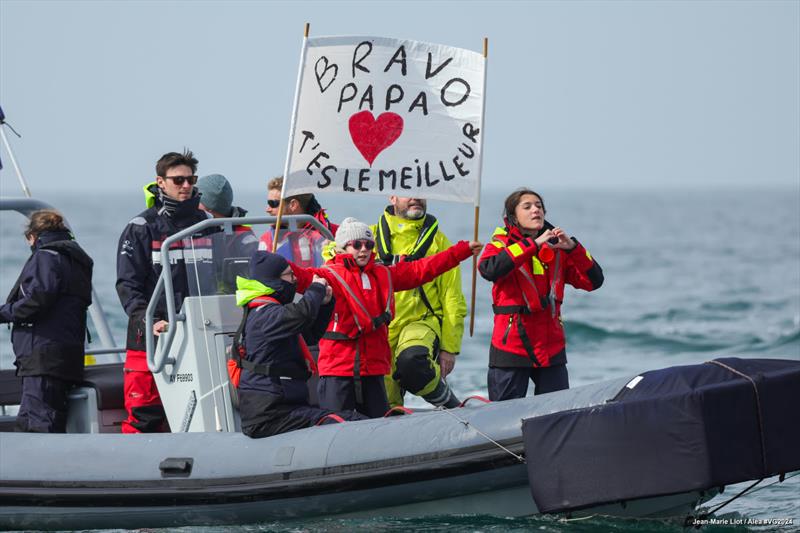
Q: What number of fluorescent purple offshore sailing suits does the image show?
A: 0